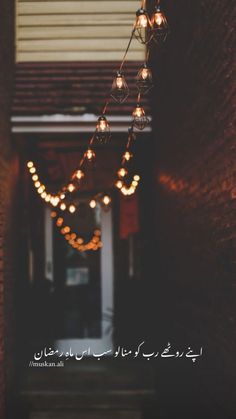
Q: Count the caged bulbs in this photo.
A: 6